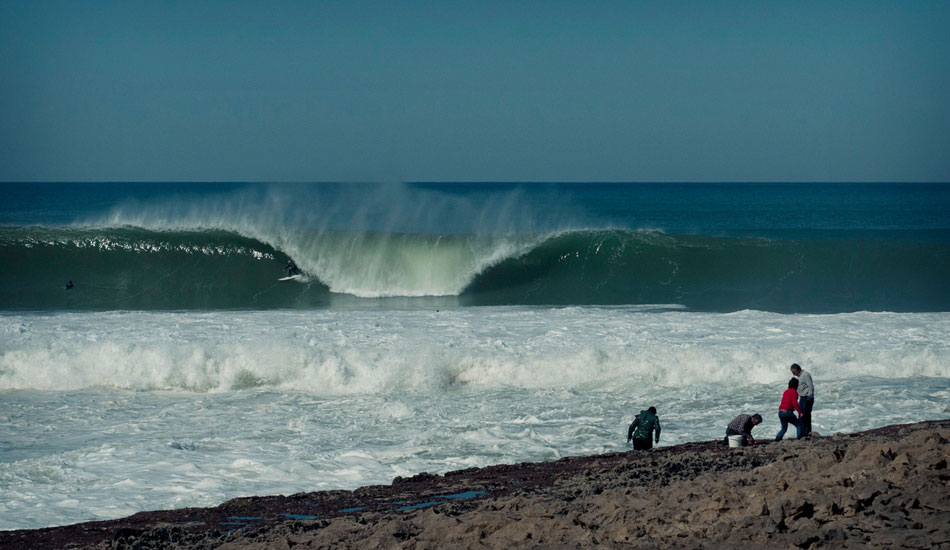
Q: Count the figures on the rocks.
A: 4